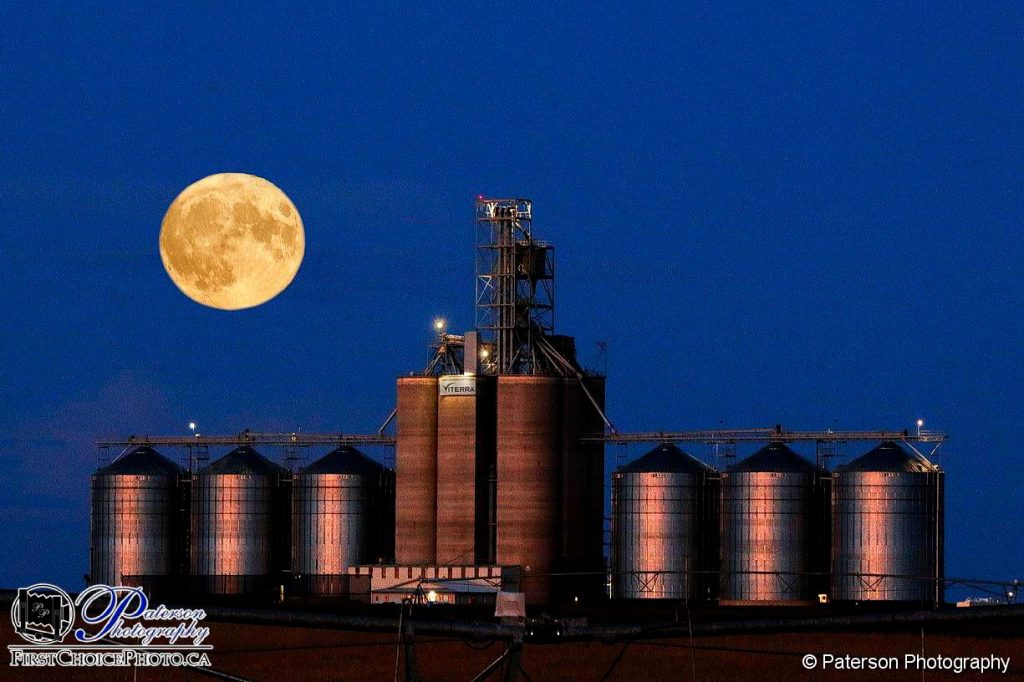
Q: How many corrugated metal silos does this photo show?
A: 6